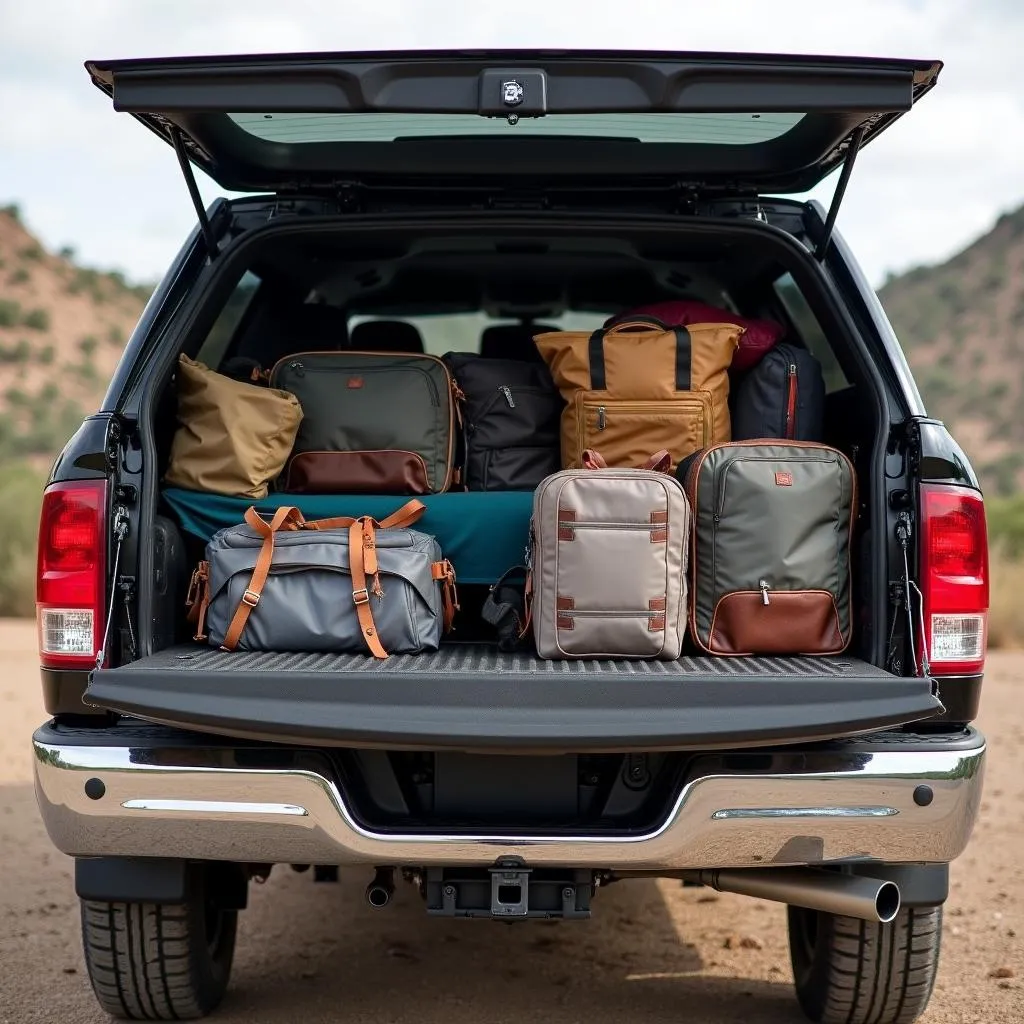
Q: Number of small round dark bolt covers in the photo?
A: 2